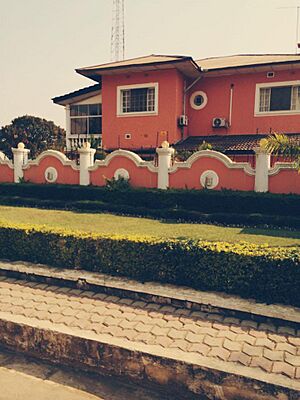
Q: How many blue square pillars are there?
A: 0